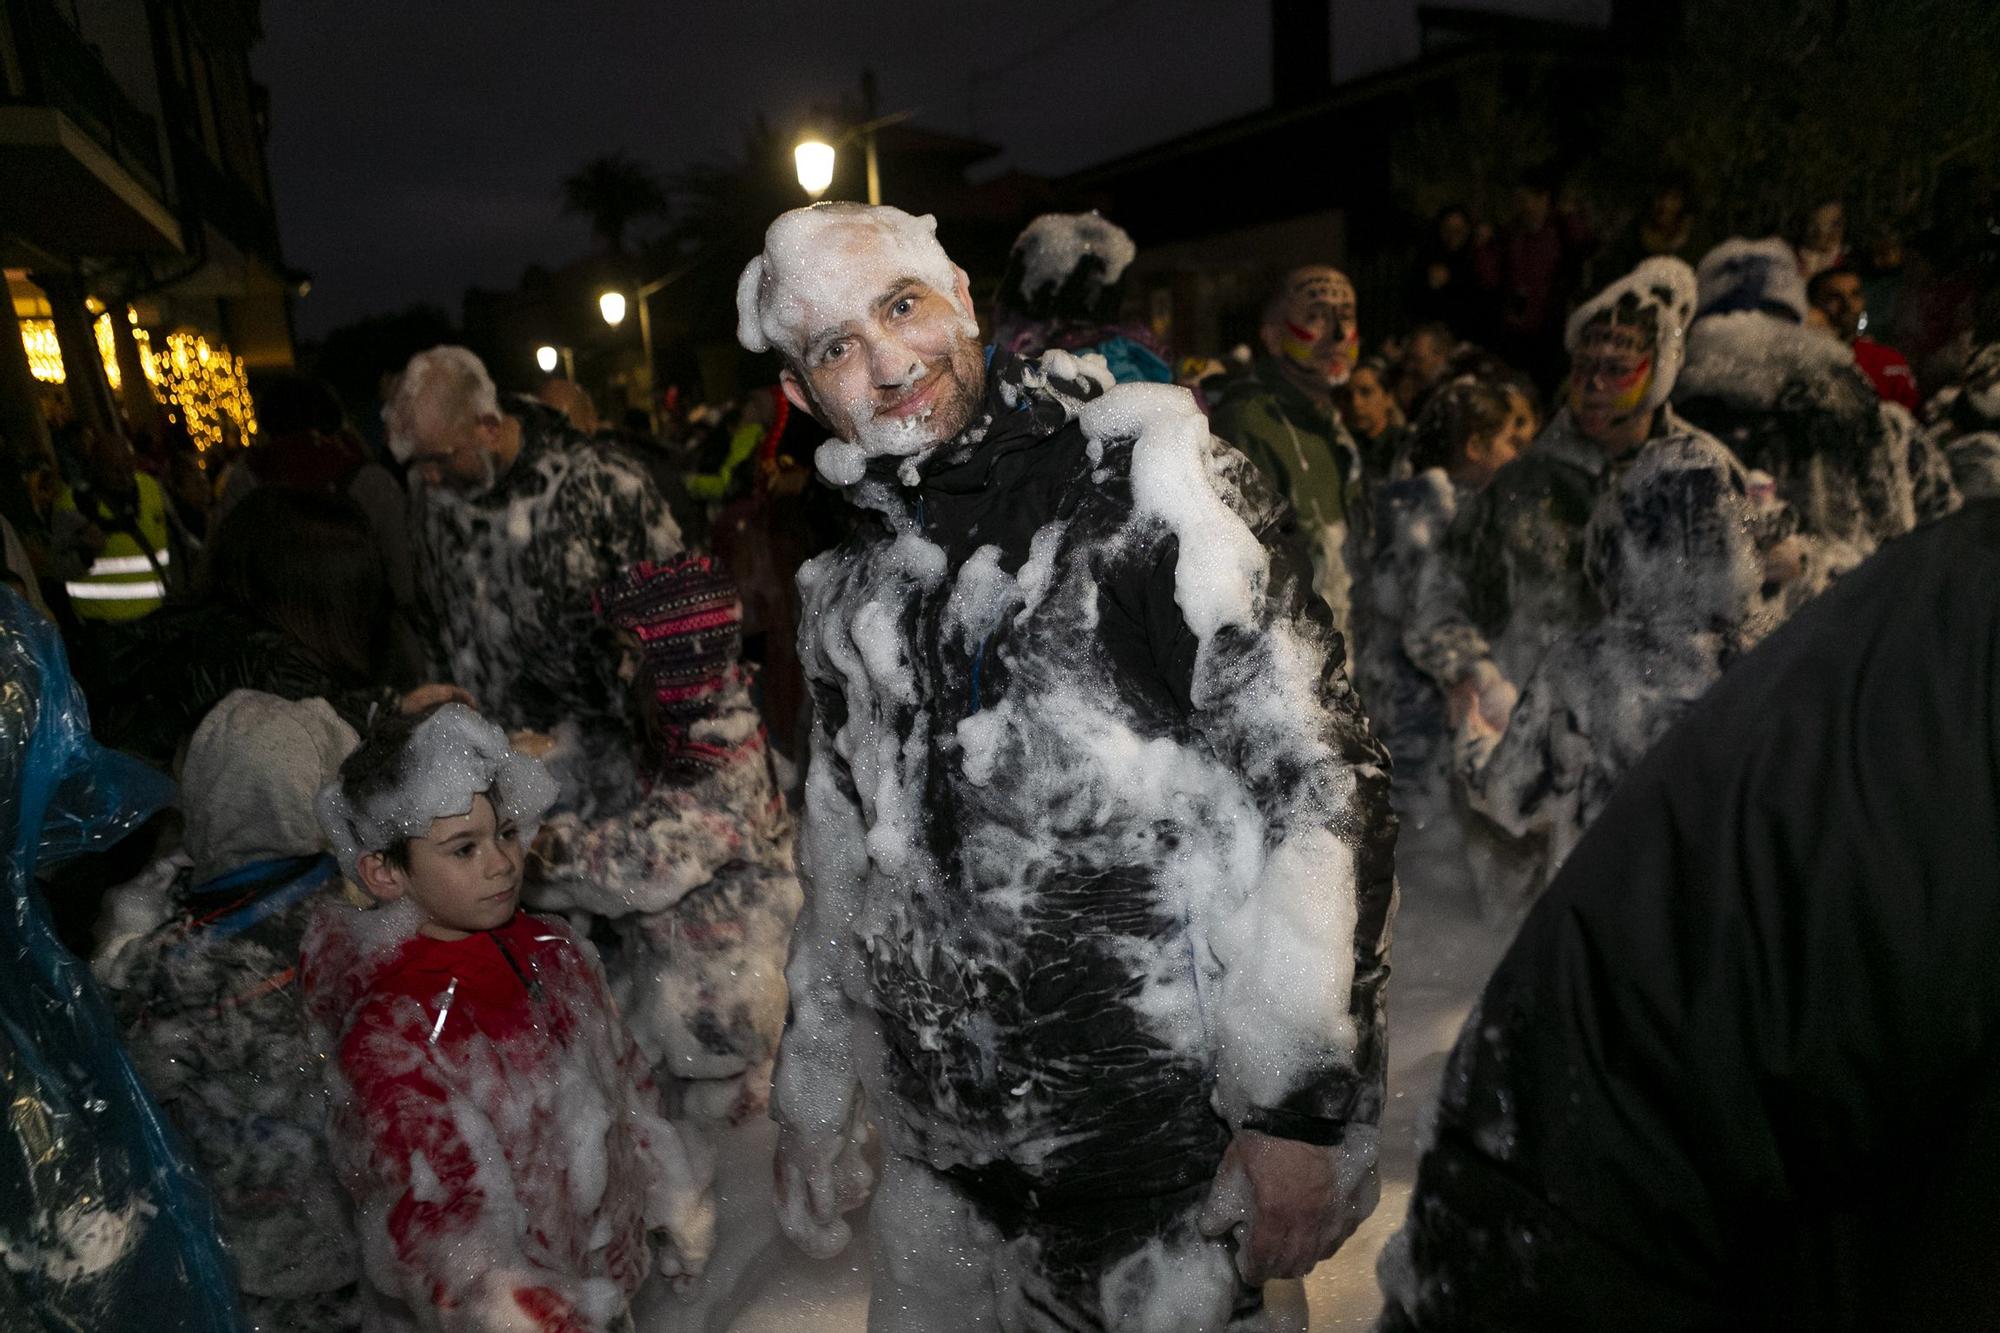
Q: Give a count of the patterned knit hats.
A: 1